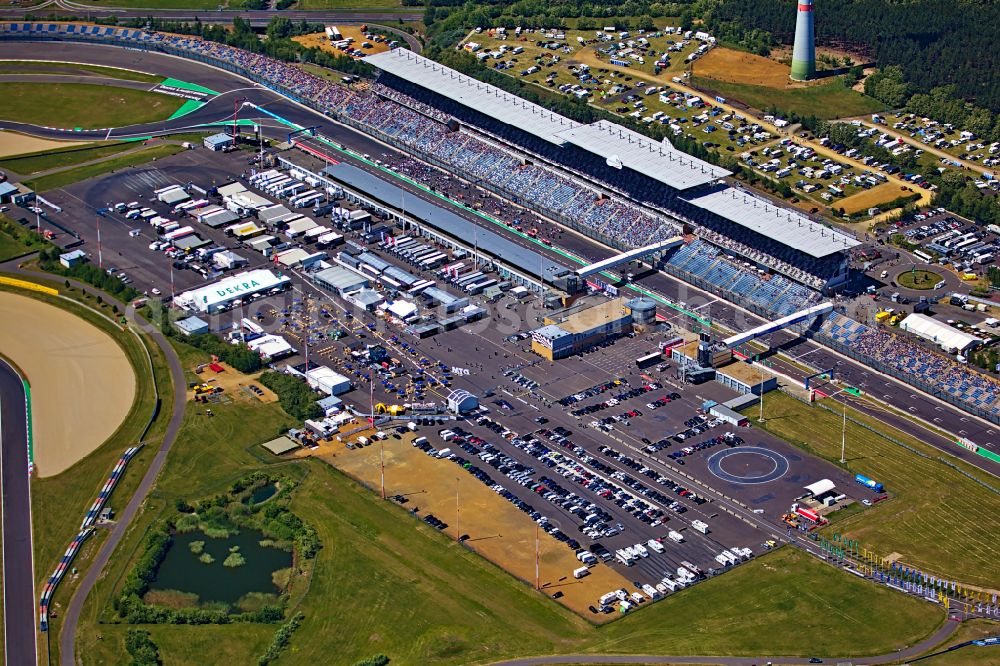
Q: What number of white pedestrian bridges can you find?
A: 2